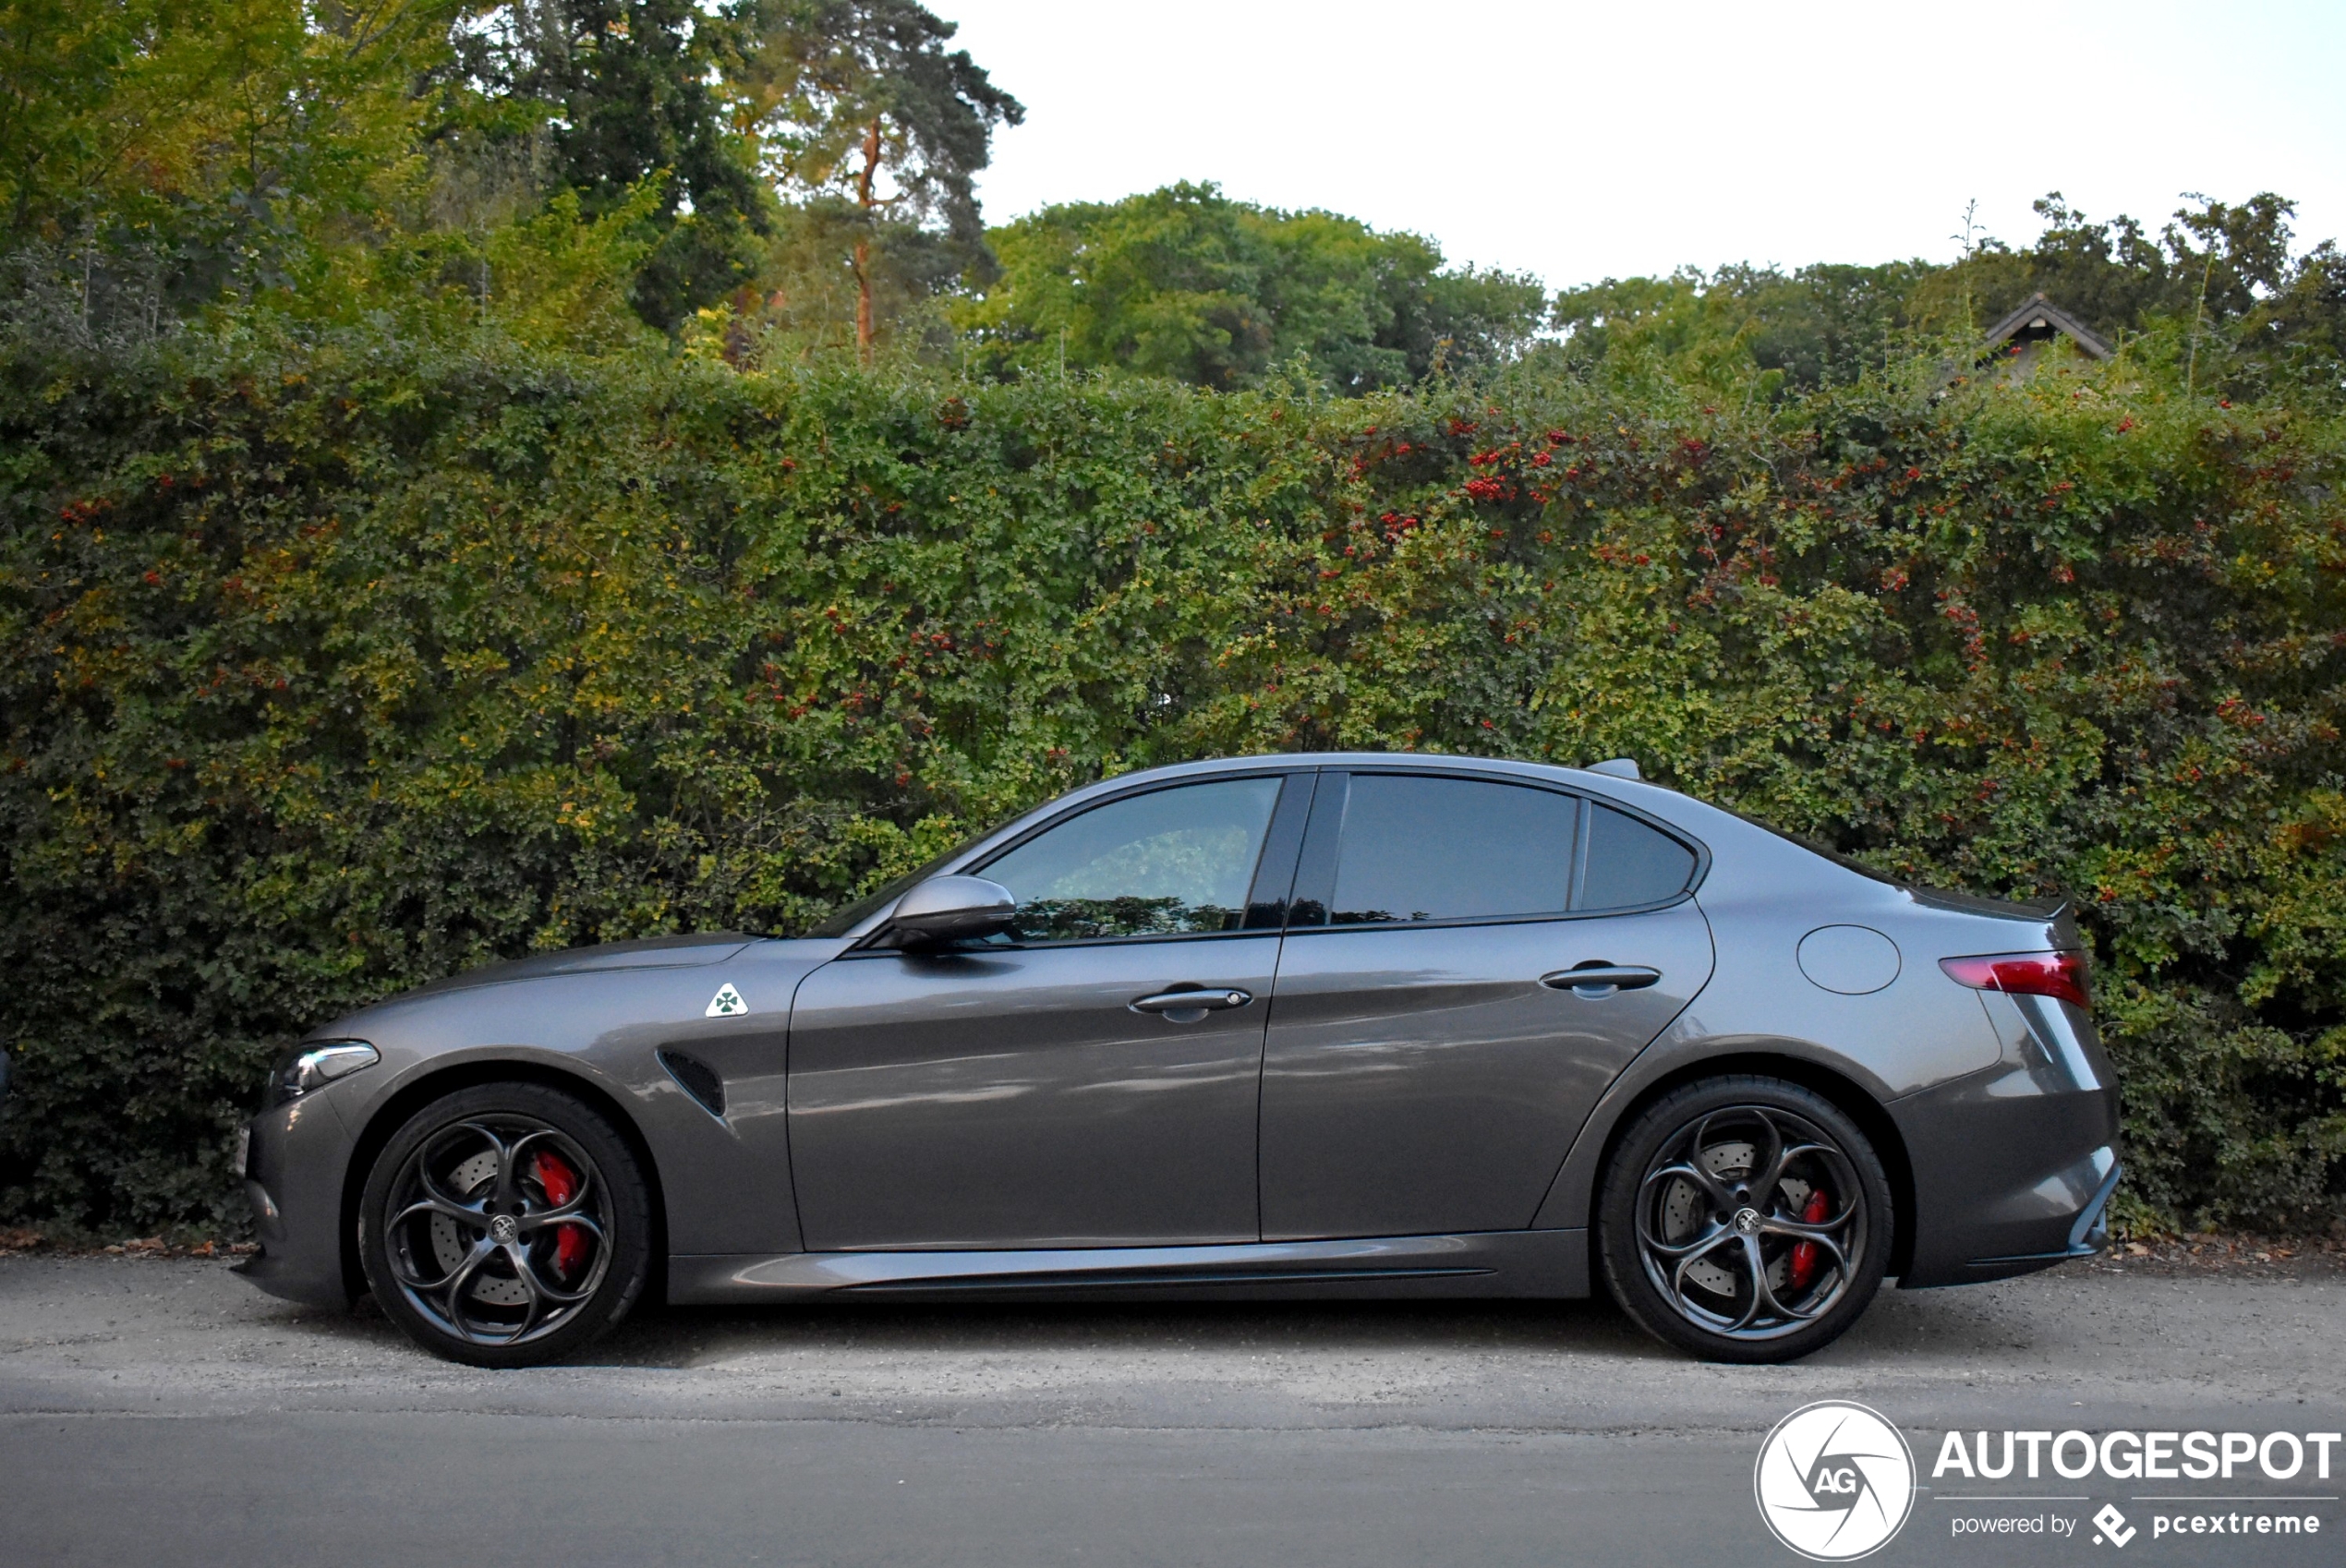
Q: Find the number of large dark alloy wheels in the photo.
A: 2